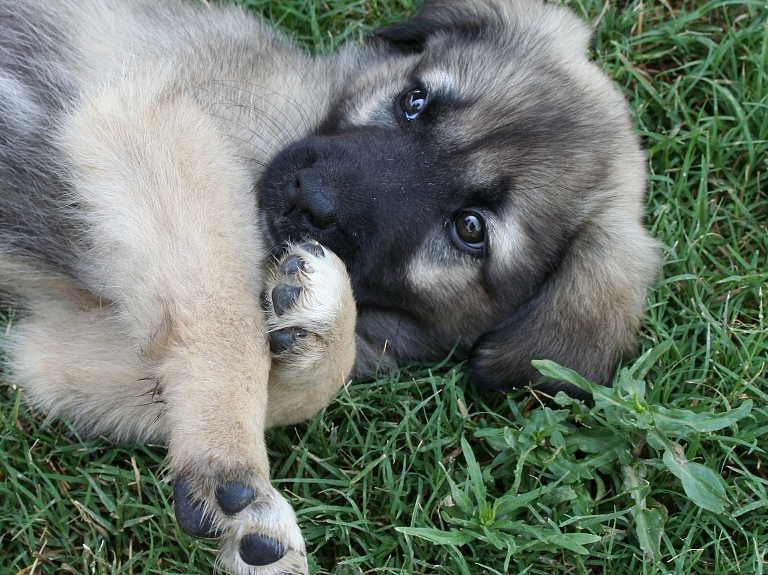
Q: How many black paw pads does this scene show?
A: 7